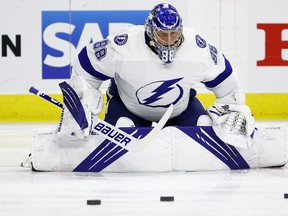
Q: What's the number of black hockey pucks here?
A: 3